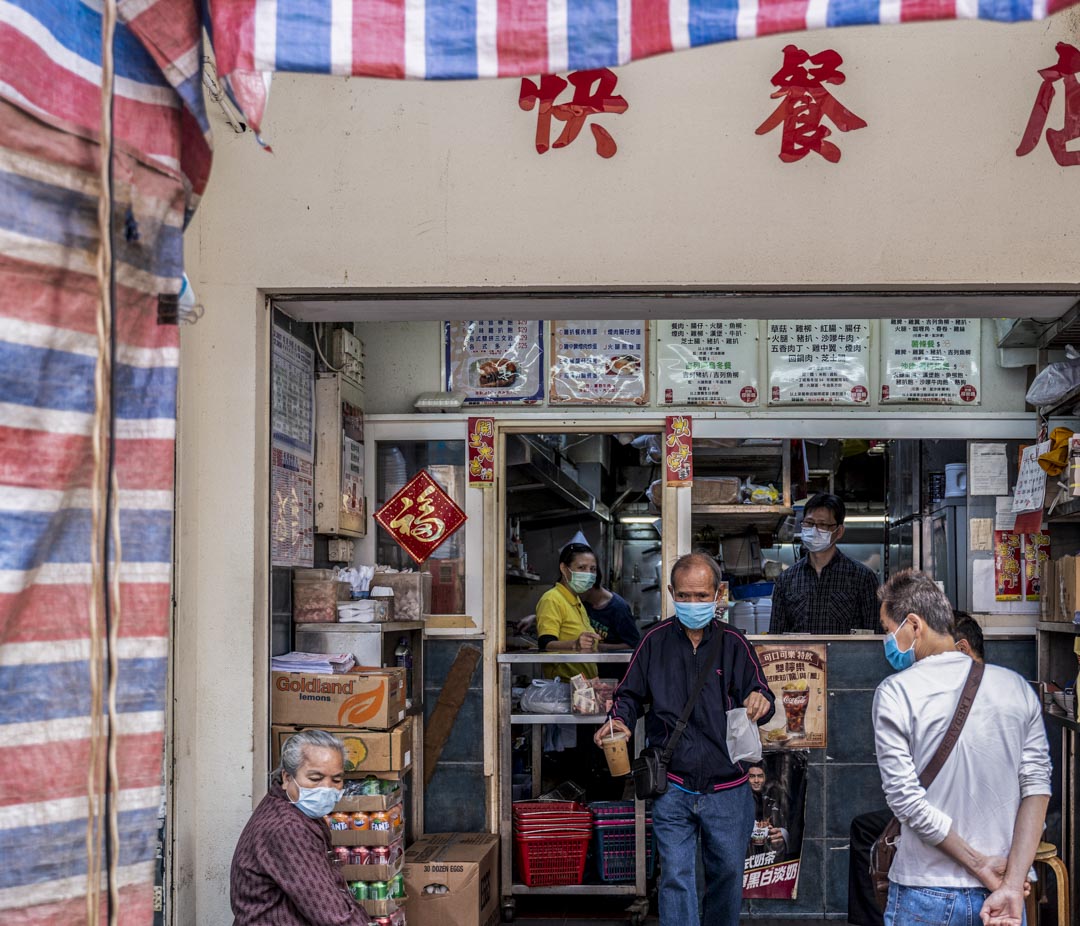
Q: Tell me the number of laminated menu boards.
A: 5